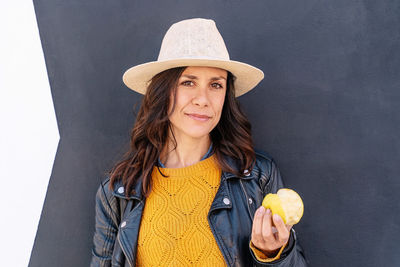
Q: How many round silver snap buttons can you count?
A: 5